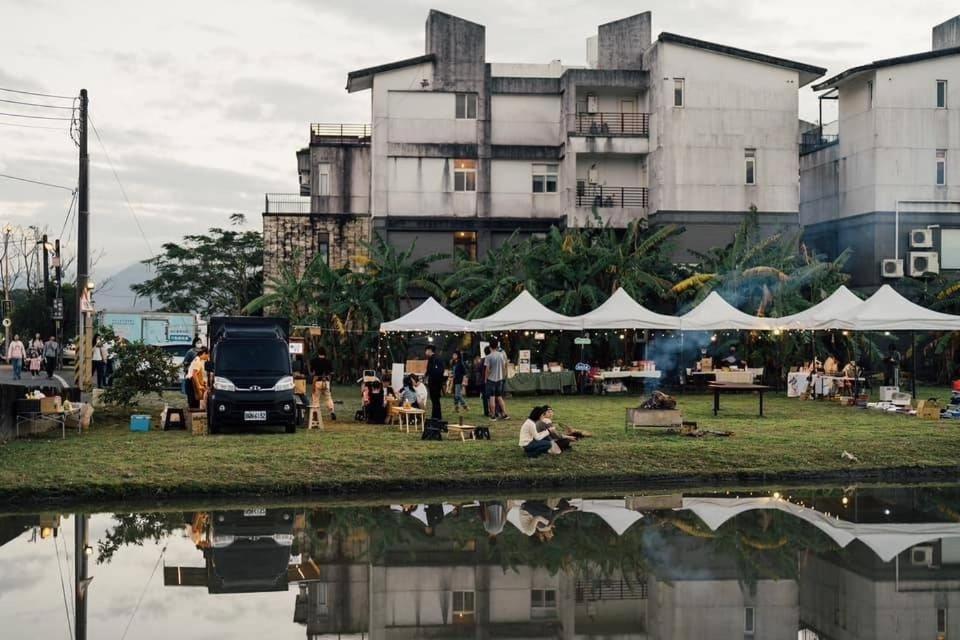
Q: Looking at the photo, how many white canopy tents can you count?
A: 6